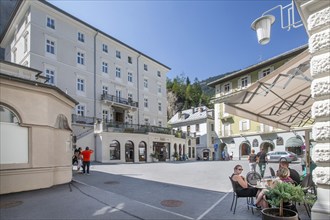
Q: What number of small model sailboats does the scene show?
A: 0